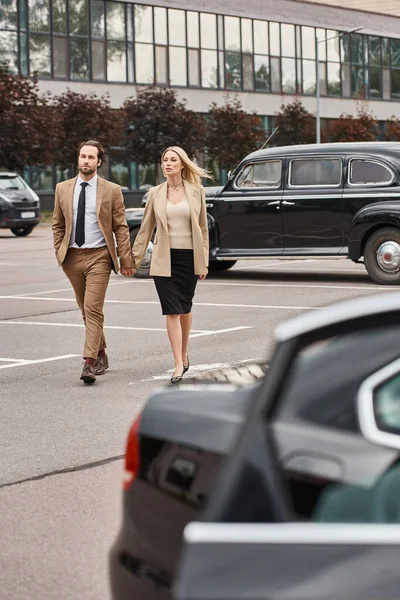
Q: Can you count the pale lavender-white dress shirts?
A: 1